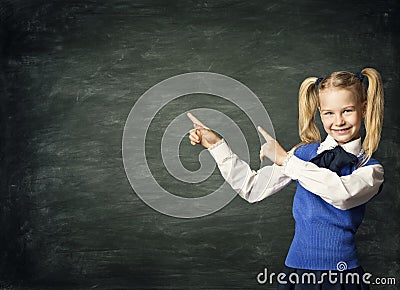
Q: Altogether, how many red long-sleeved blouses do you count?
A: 0